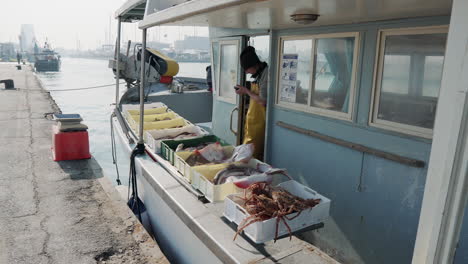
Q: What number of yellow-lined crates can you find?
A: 5